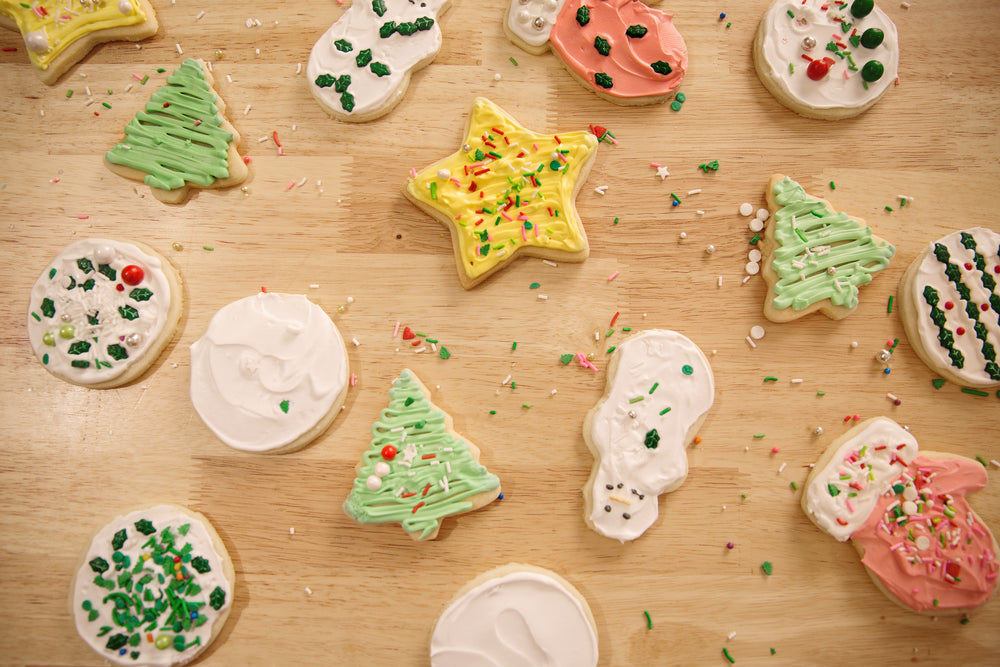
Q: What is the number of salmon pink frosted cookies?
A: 2